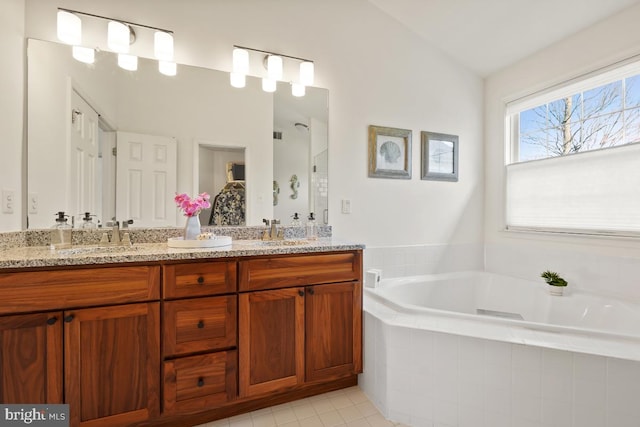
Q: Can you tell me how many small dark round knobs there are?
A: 7